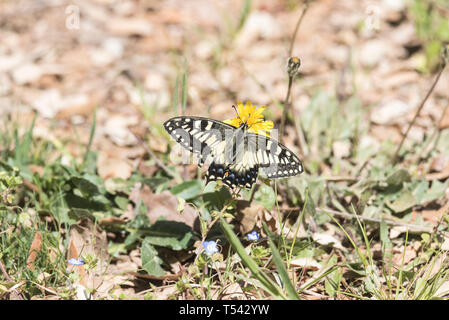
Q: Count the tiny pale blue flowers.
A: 3